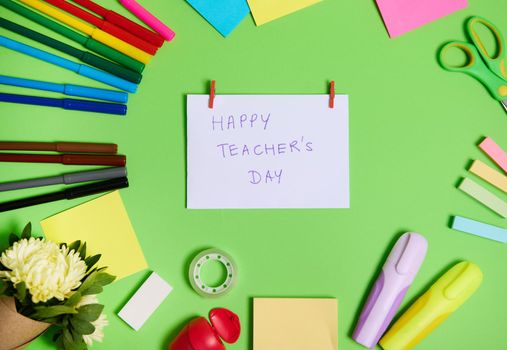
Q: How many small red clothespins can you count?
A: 2